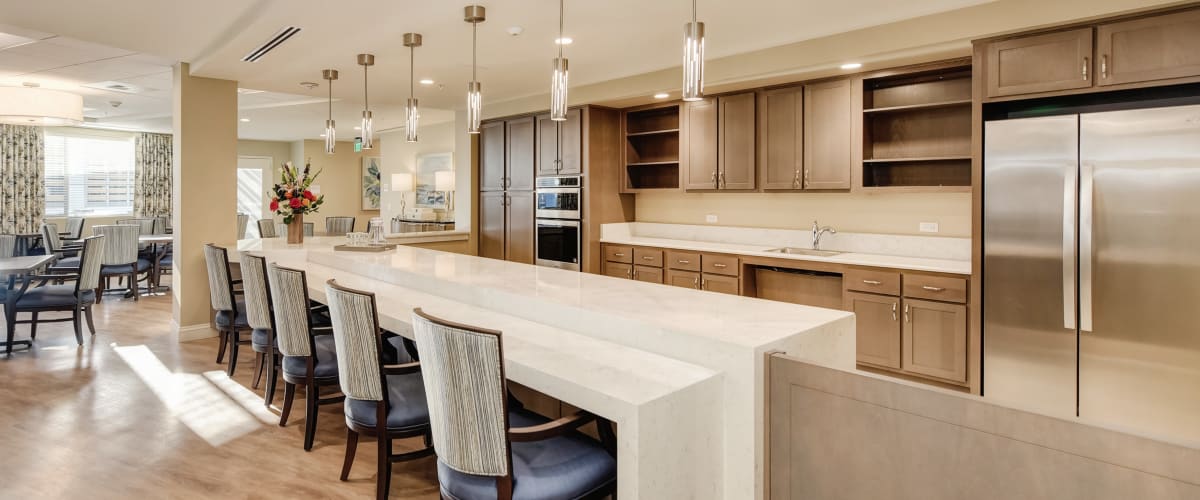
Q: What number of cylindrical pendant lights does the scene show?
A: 6